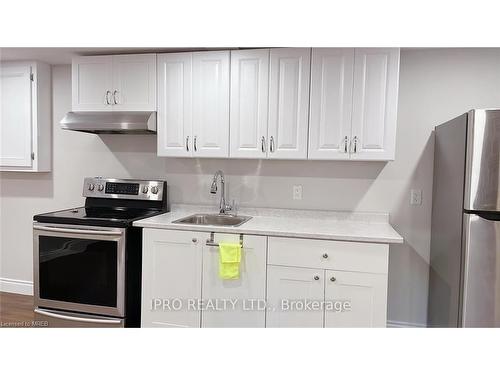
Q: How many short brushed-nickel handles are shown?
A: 8